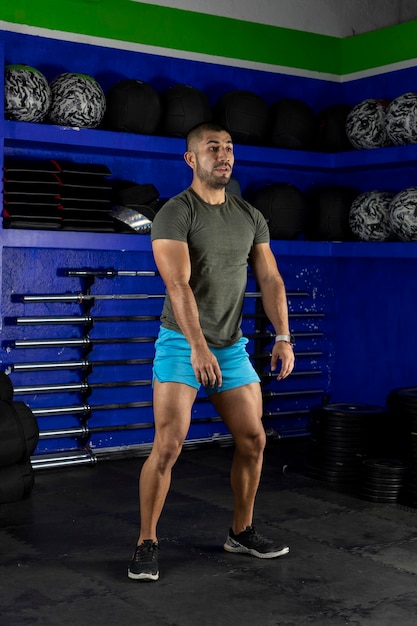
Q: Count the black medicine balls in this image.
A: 7